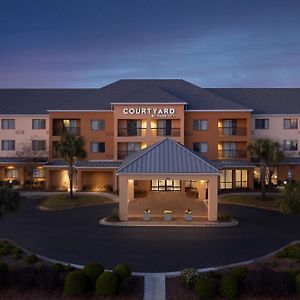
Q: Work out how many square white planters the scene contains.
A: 3